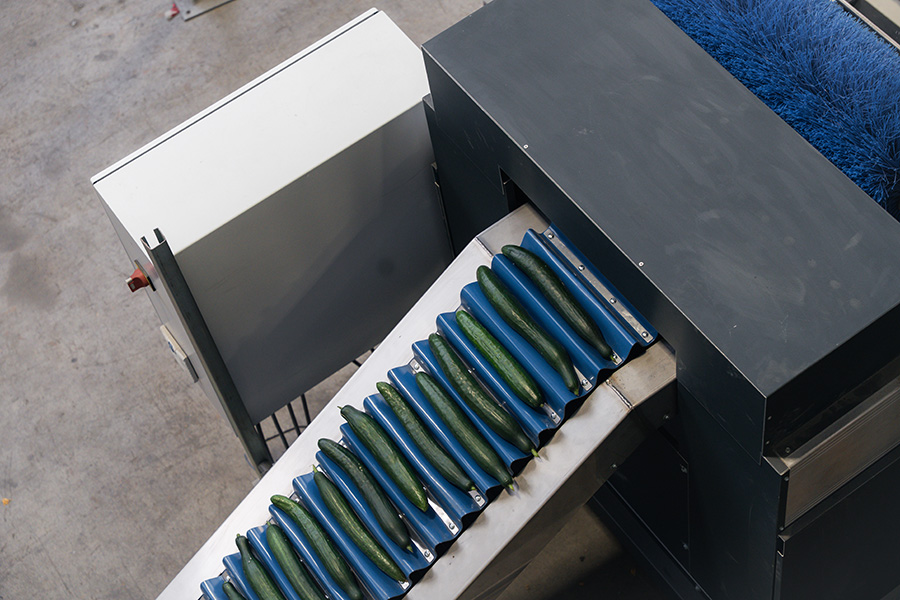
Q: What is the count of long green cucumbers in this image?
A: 13